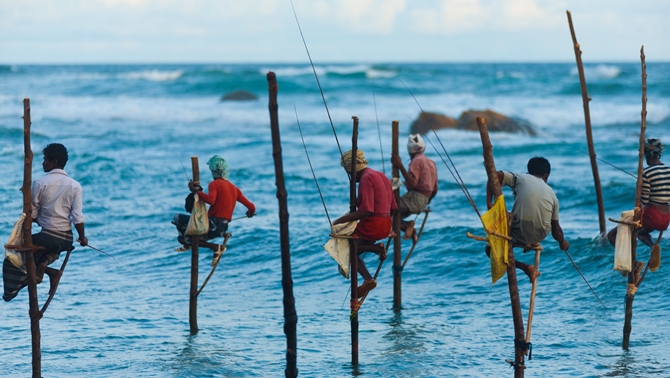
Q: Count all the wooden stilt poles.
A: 8